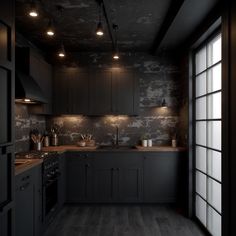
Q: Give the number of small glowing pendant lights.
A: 5